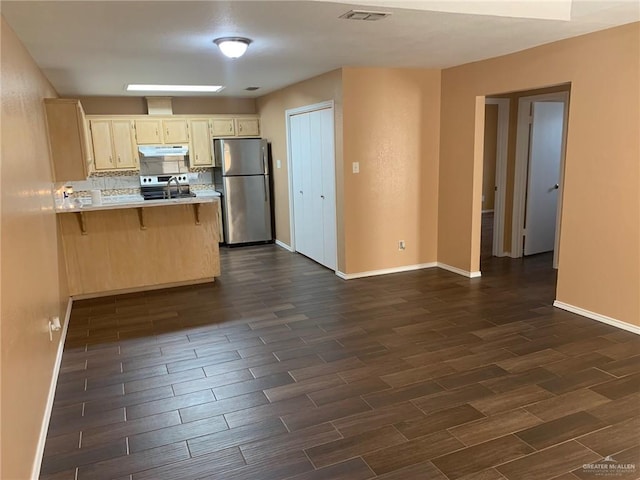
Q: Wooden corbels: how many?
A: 3